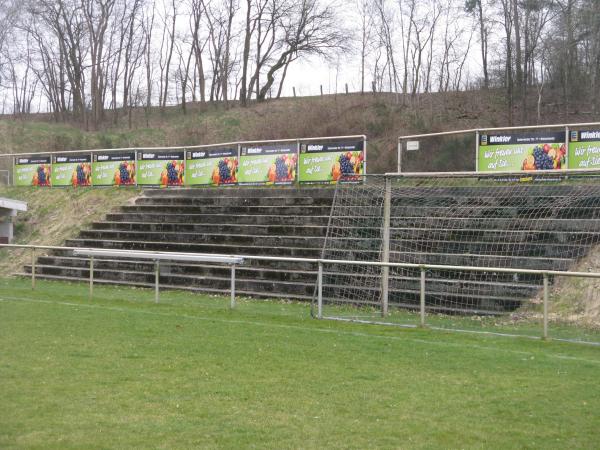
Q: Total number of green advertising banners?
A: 9